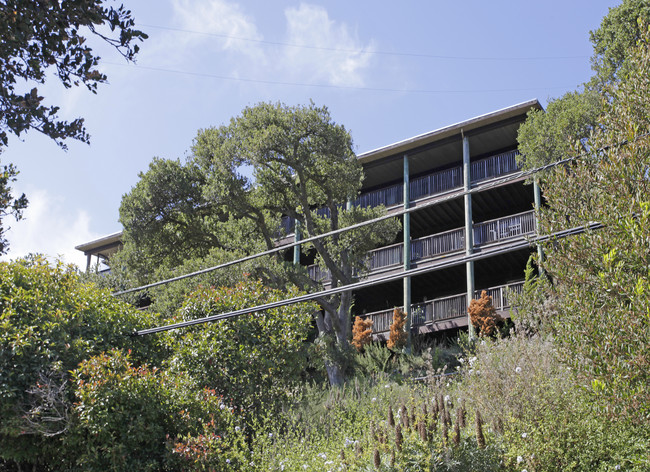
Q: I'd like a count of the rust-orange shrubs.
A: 3